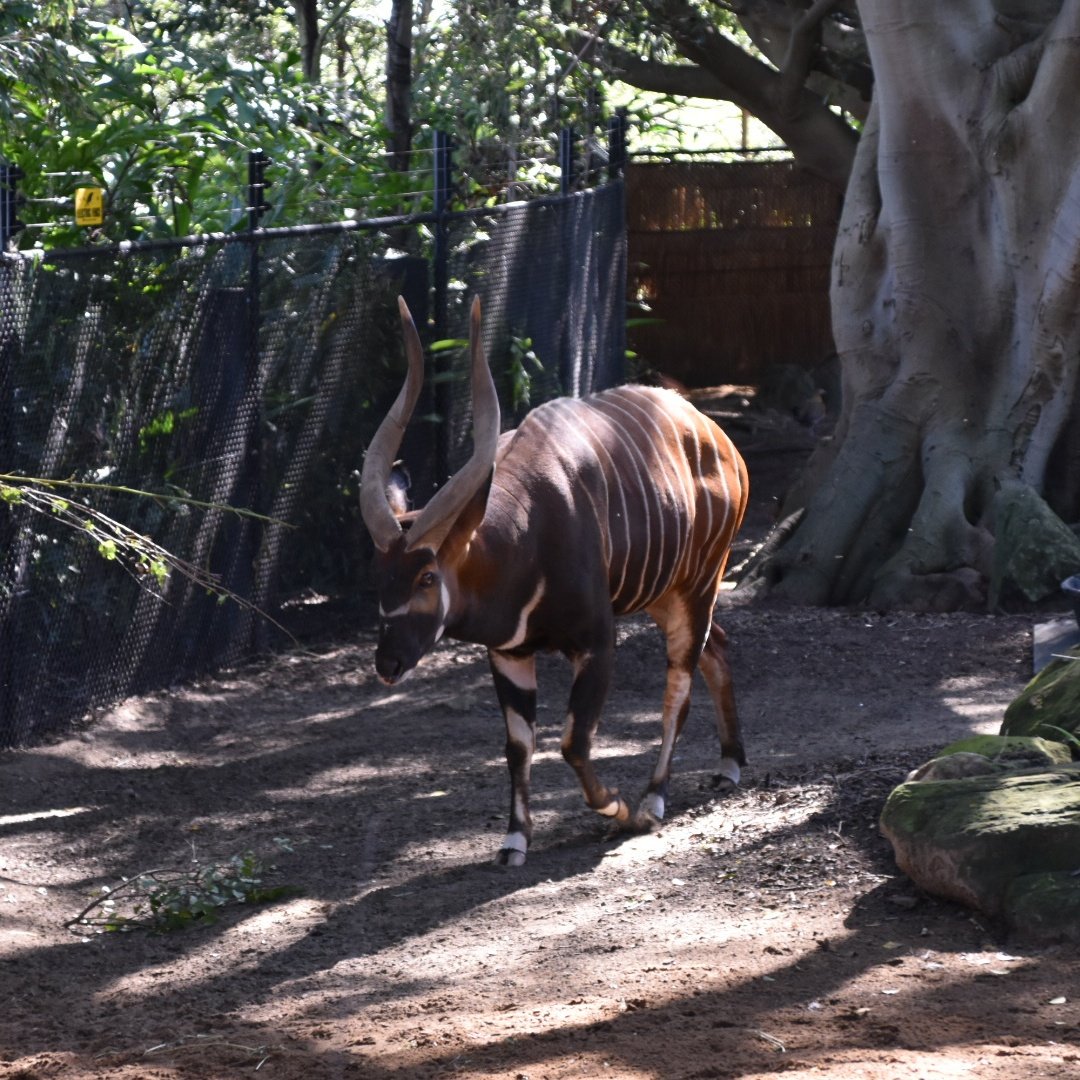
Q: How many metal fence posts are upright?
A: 5